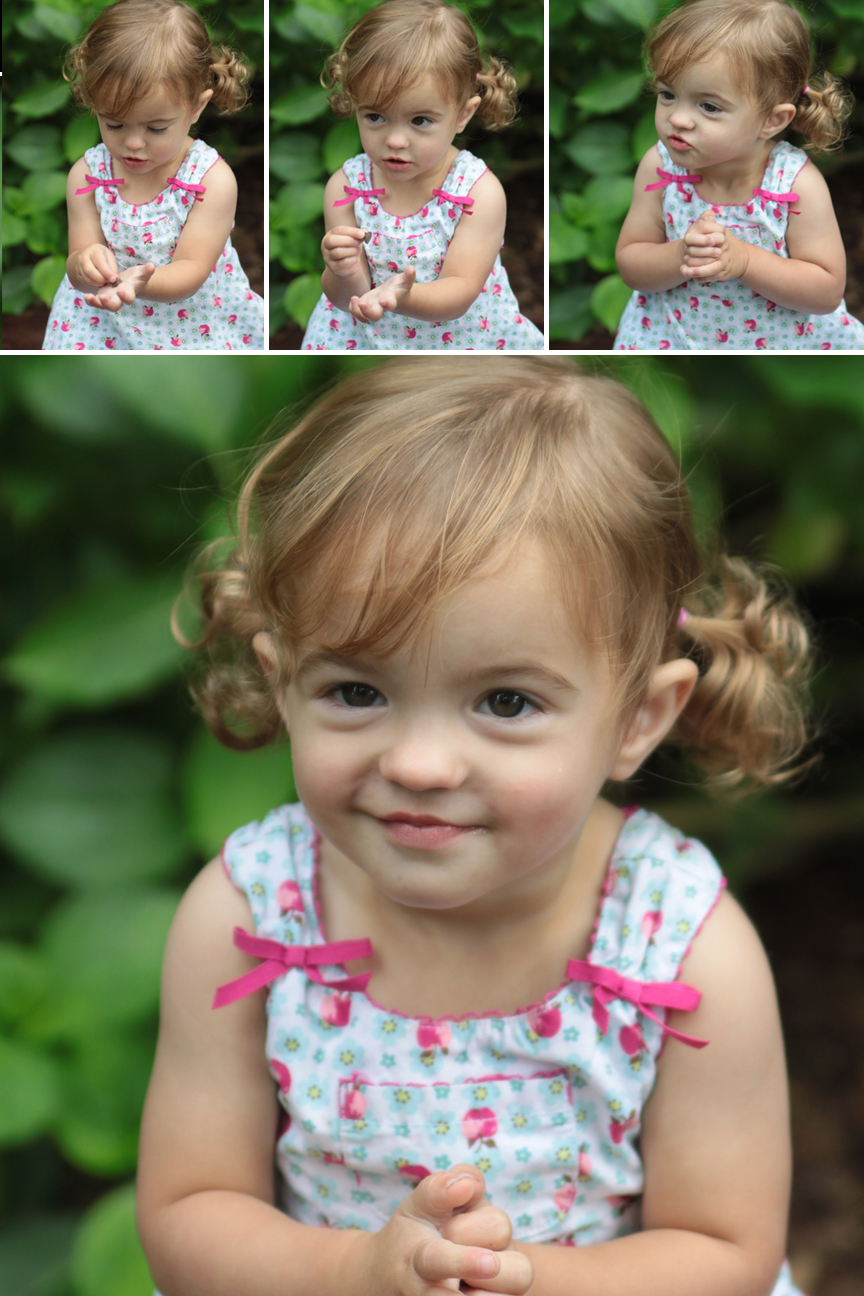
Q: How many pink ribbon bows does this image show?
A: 8